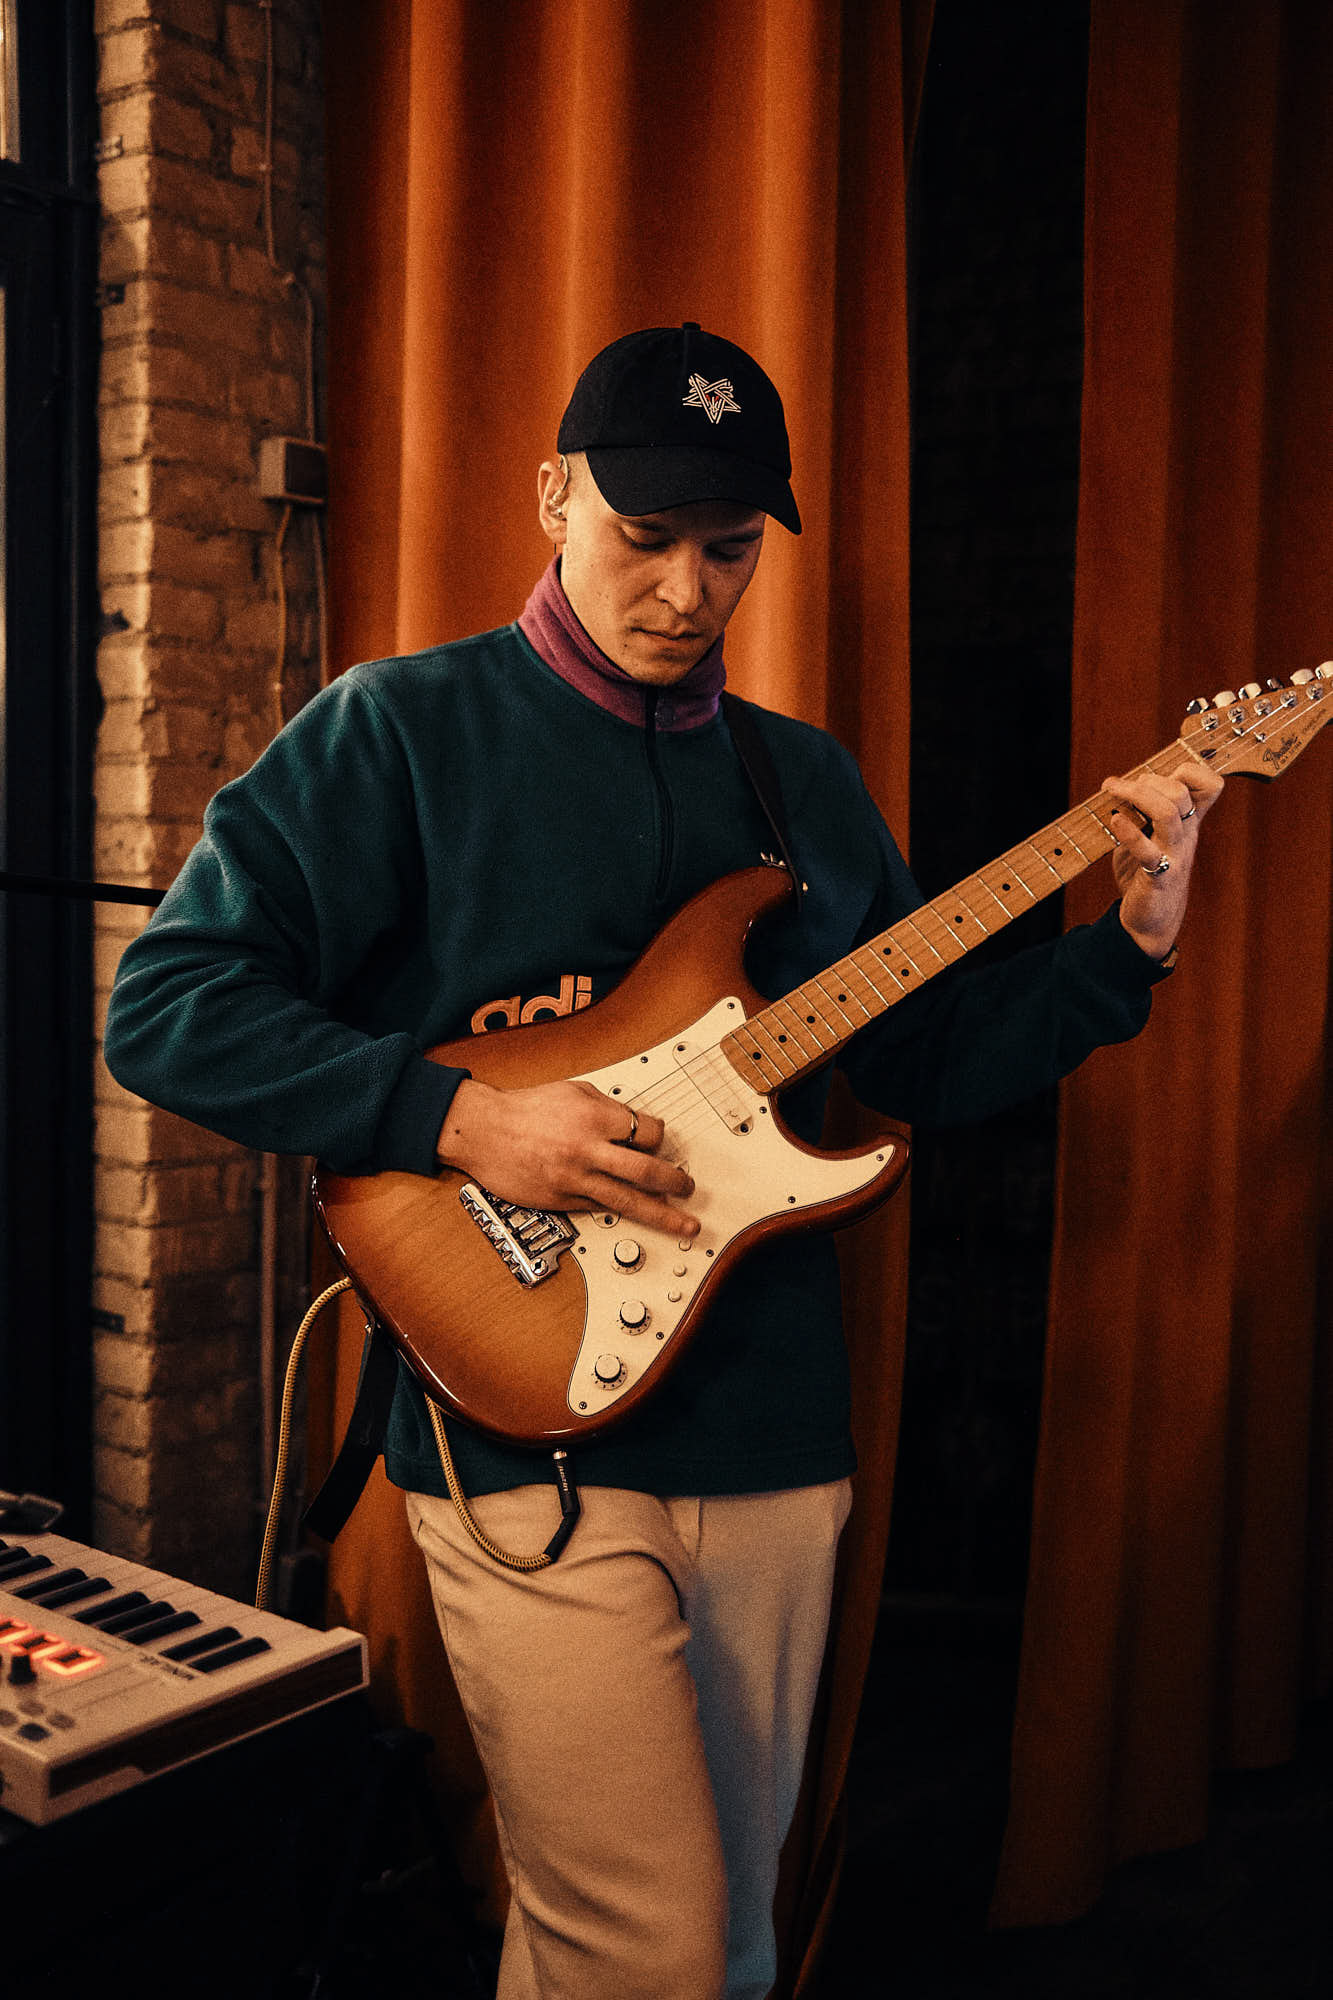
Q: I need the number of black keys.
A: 10